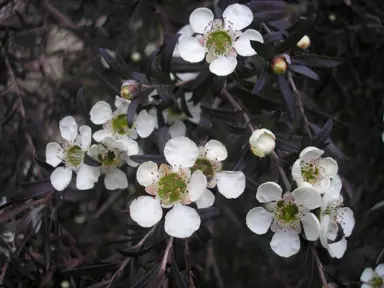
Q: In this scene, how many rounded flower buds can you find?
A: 4